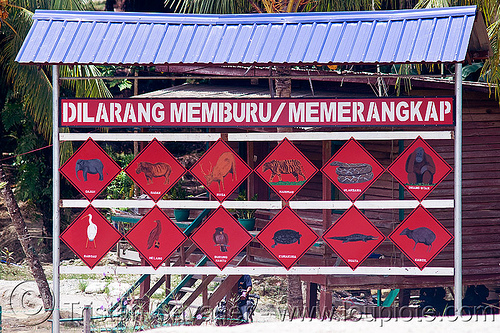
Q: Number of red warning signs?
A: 12